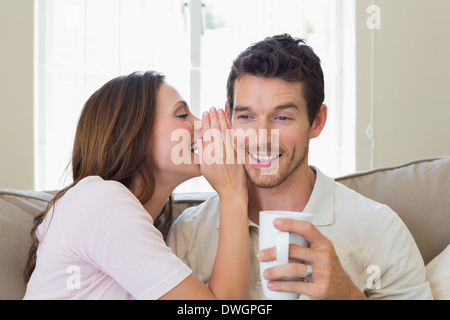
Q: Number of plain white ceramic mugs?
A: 1